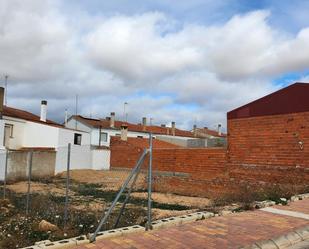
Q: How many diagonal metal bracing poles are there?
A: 2